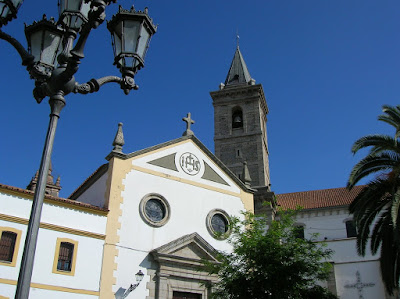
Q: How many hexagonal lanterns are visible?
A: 4